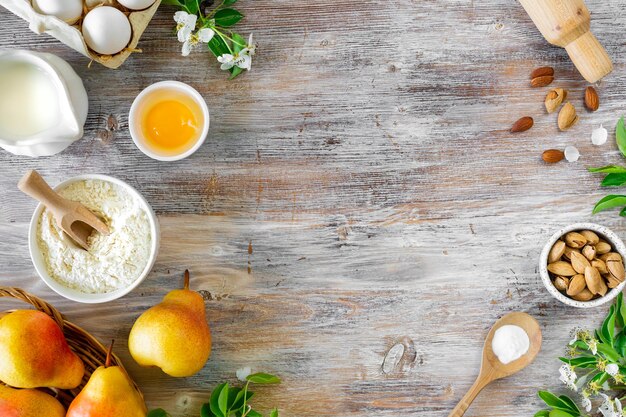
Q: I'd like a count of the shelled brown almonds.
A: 5